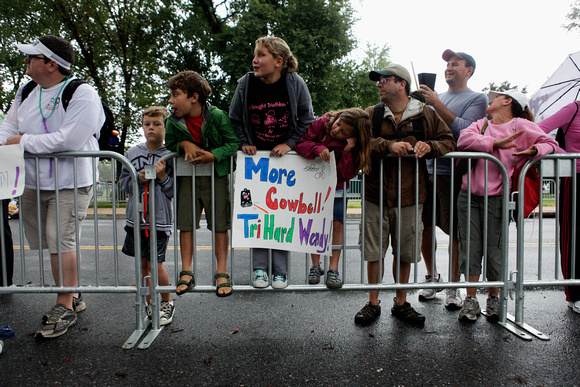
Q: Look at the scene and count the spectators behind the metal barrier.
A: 9